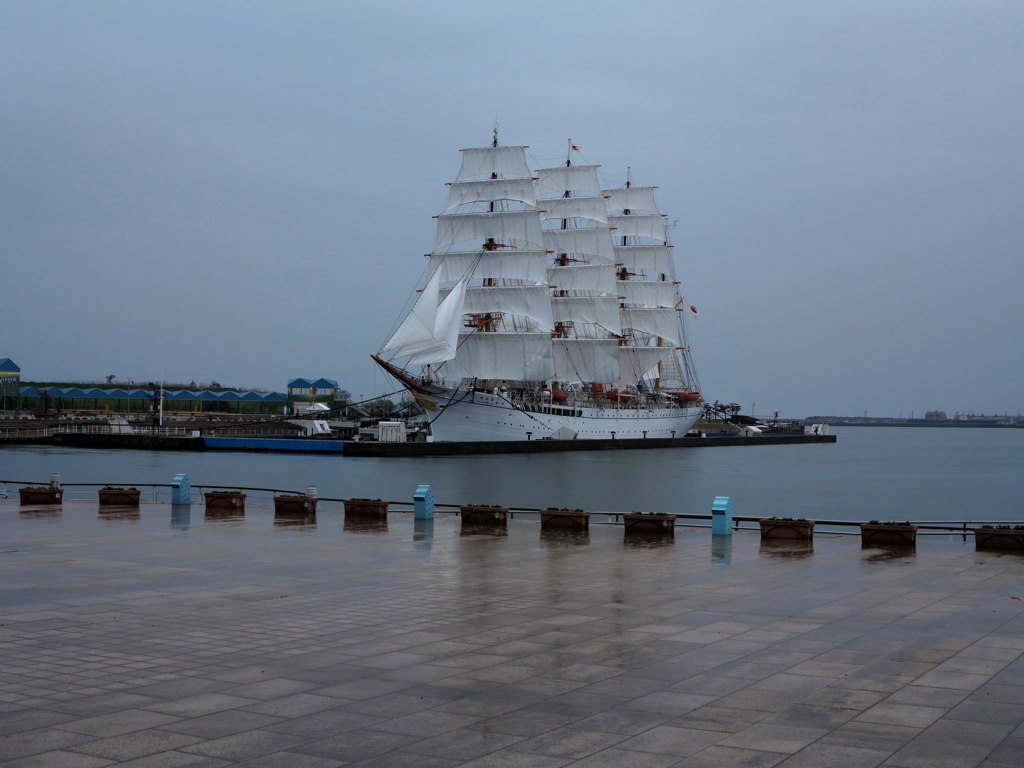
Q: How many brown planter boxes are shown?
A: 11